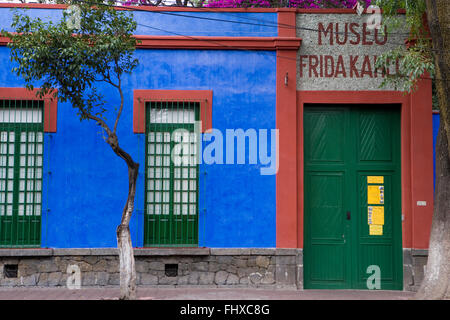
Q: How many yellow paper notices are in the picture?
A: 4